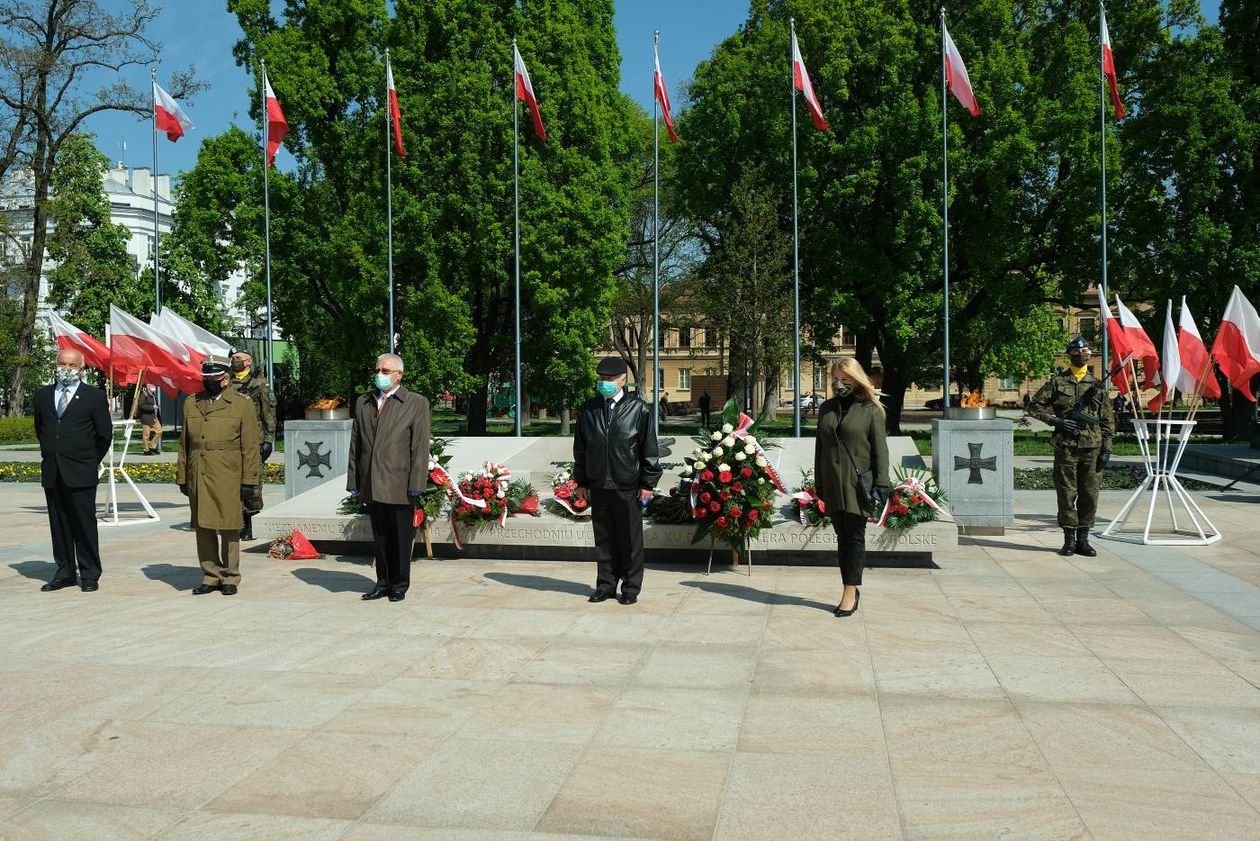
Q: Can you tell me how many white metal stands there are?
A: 2